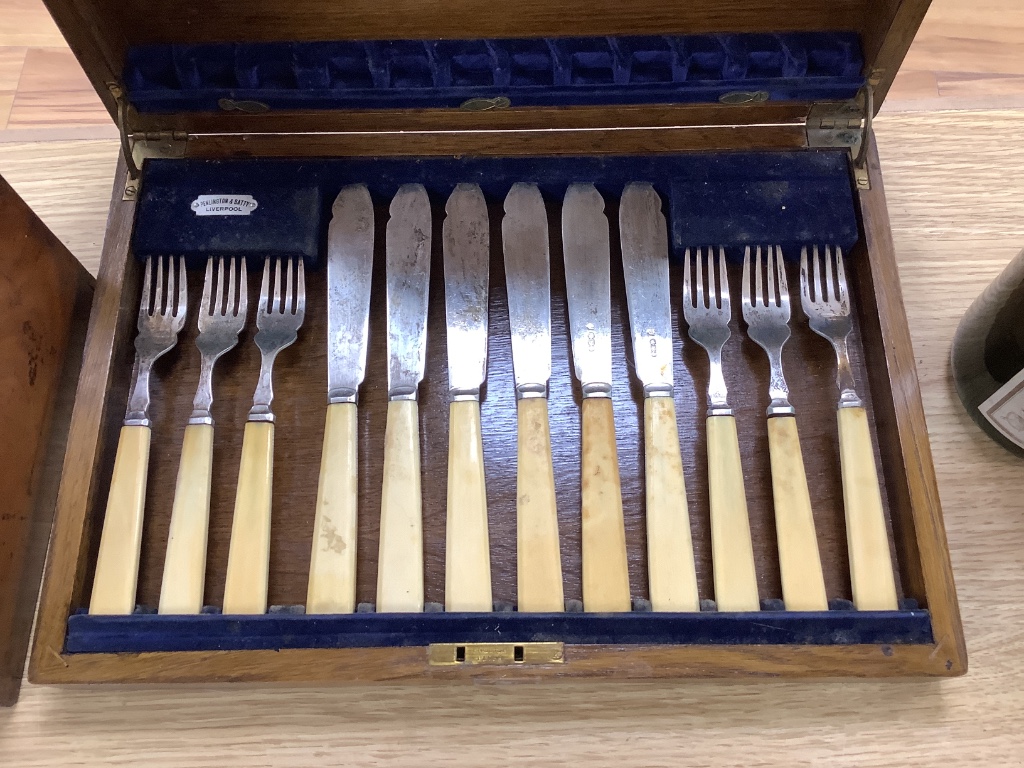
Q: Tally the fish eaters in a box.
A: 12